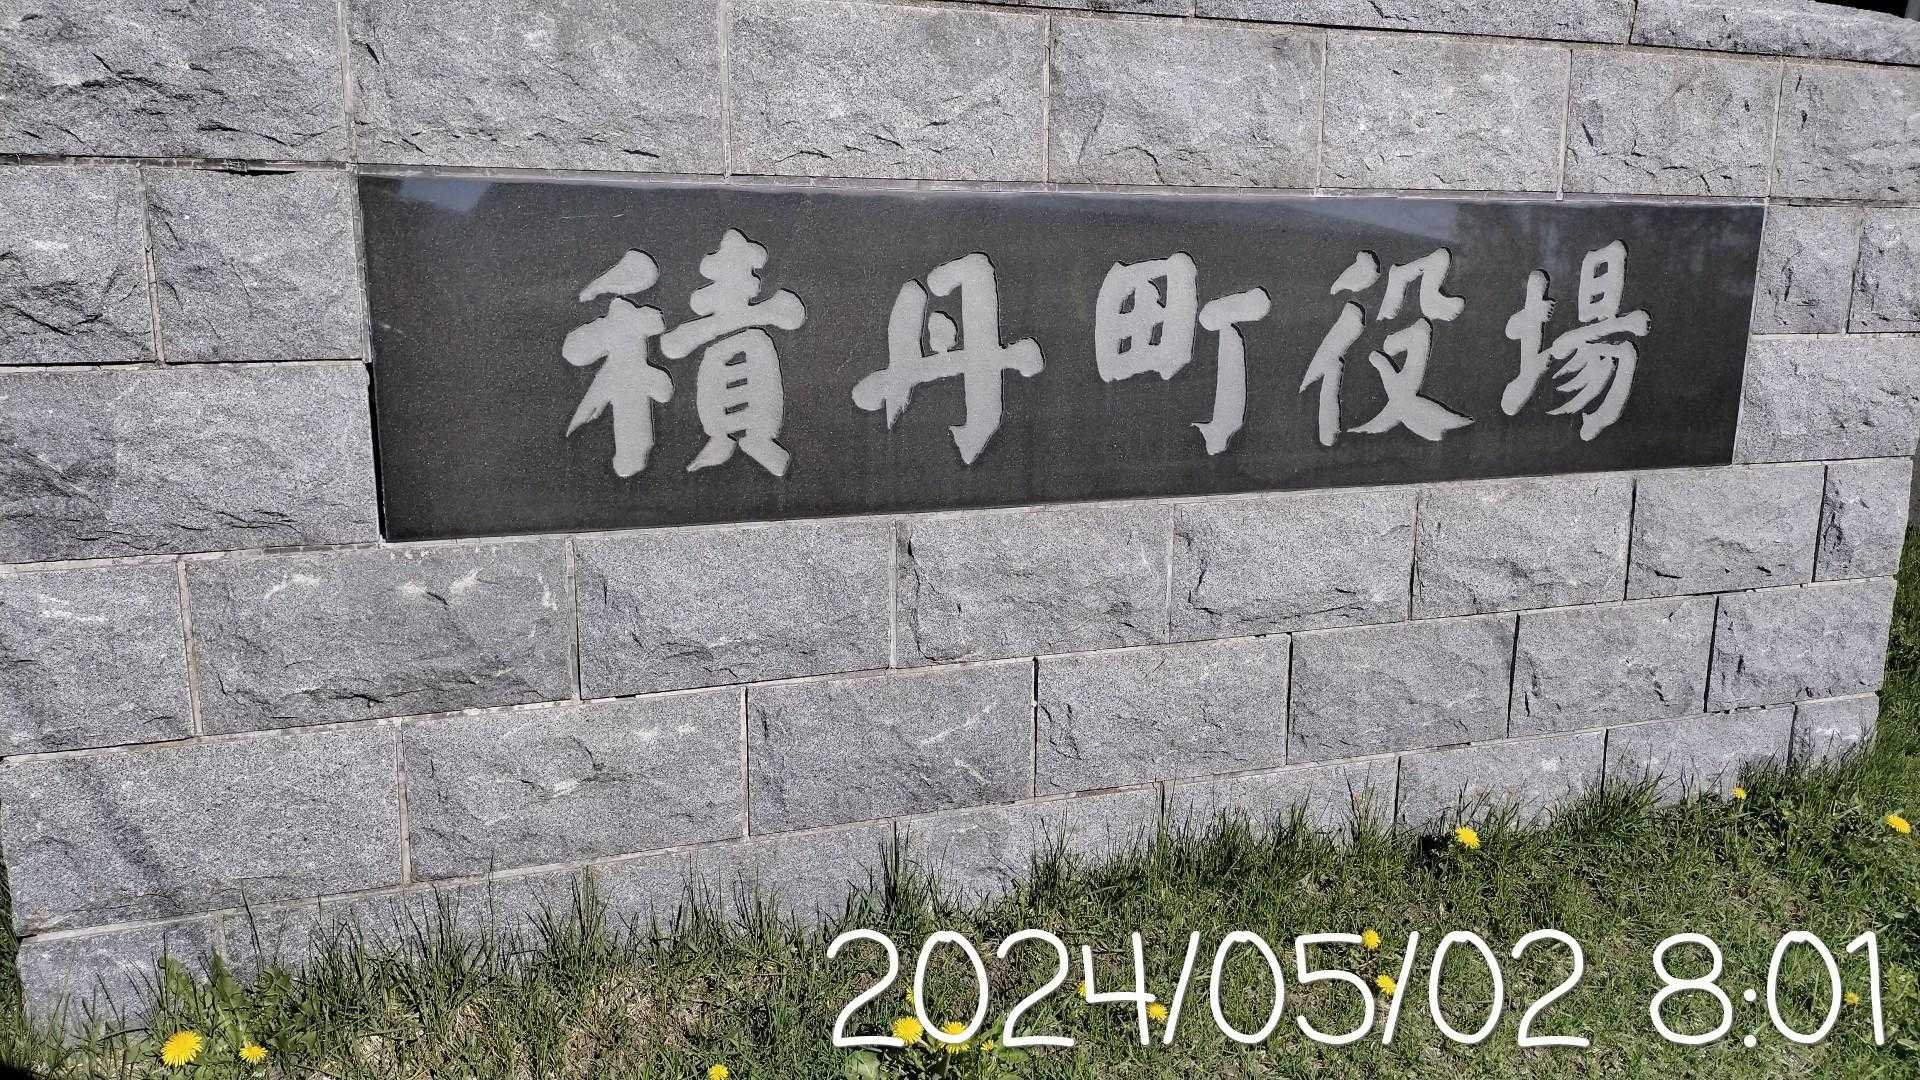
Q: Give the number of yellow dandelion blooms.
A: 15